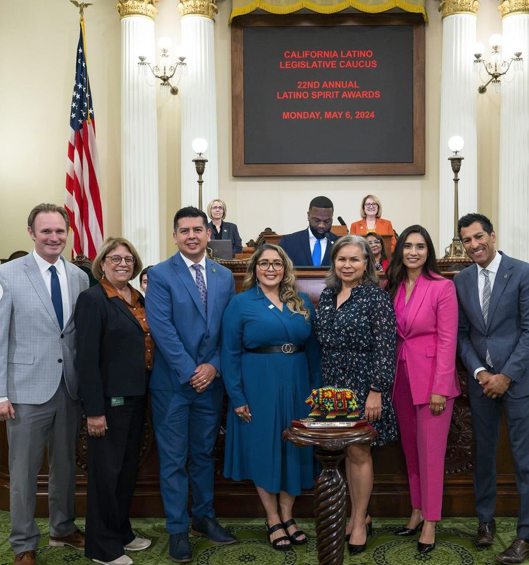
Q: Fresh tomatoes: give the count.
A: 0